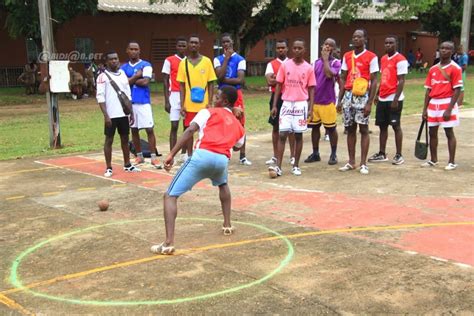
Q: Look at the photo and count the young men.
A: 12